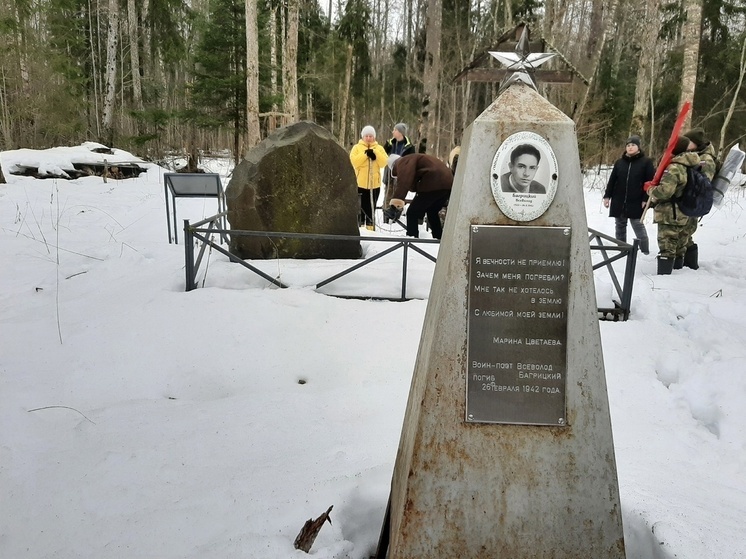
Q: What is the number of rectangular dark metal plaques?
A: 1